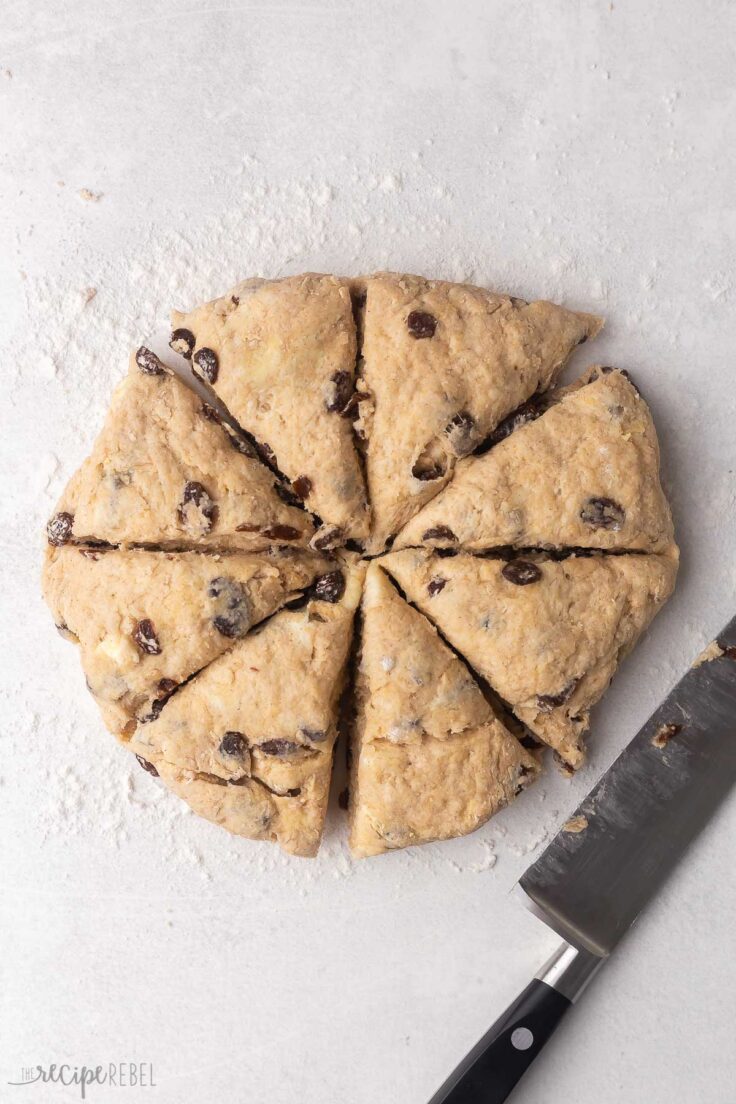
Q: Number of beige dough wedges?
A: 8